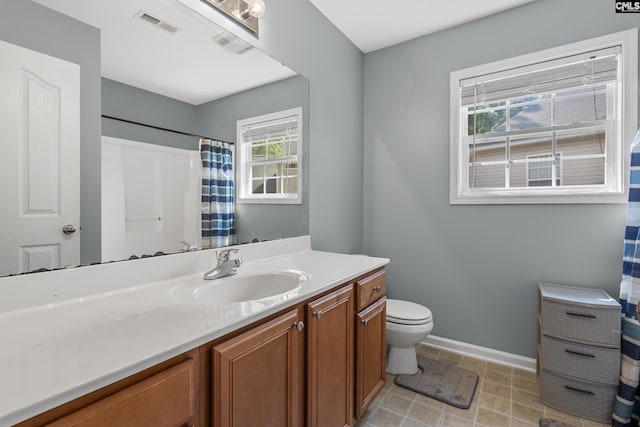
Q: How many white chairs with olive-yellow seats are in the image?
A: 0